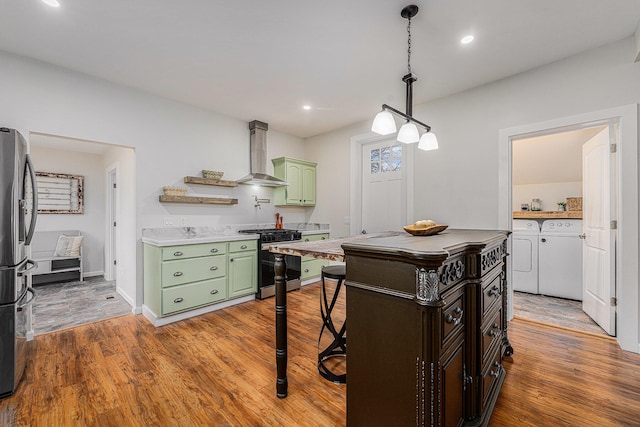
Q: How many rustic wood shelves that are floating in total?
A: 2